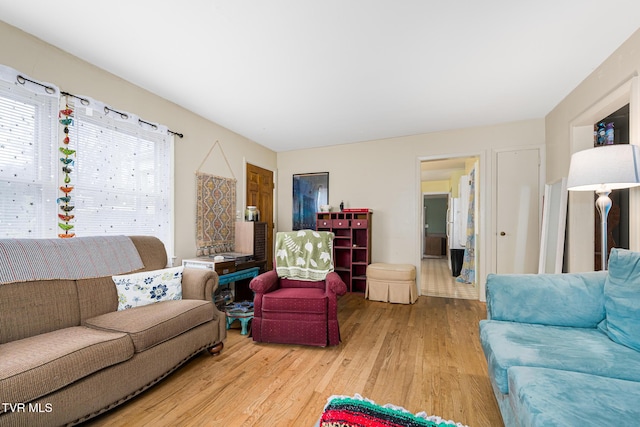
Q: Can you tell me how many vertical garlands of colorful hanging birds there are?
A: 1